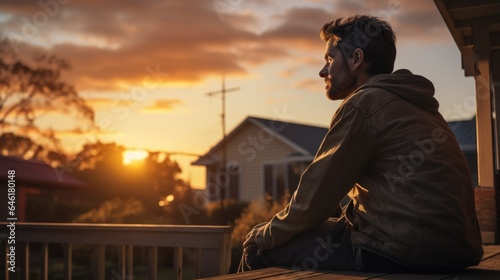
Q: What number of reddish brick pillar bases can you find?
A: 1